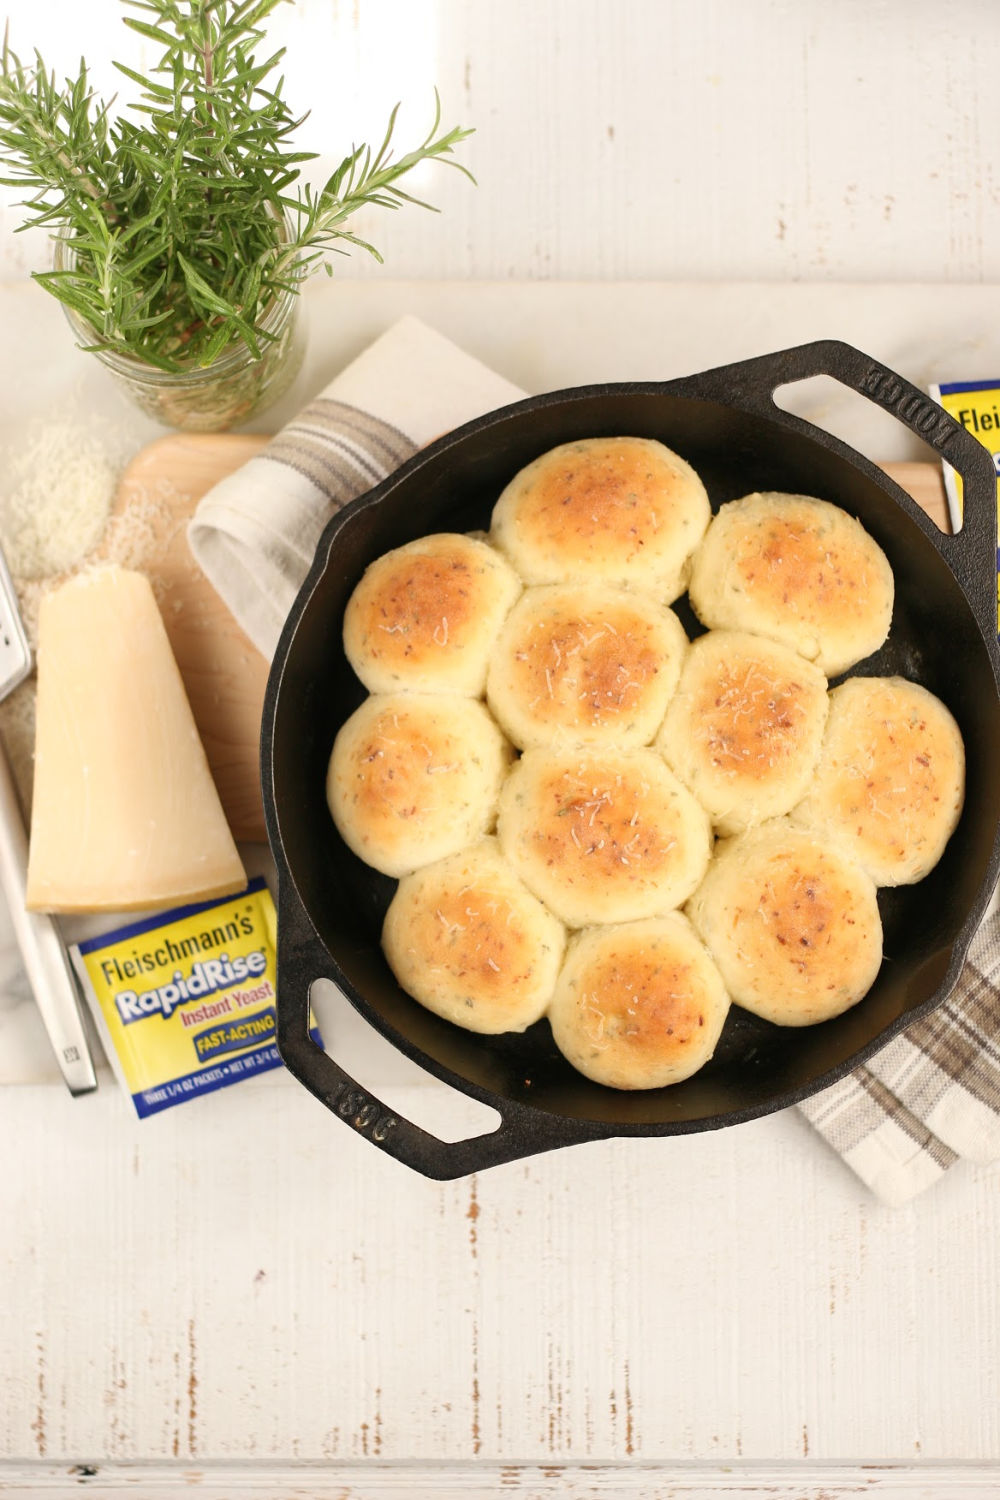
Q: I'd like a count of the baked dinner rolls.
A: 11